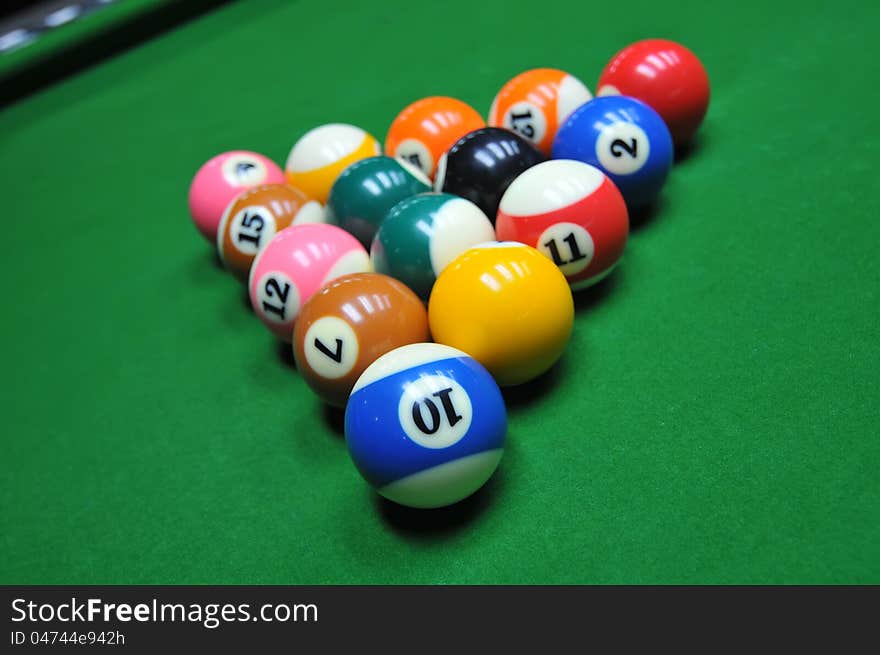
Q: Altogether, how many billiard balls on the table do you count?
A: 15